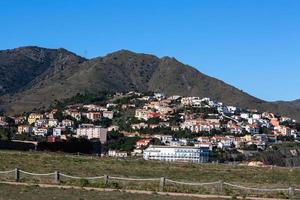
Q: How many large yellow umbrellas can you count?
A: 0